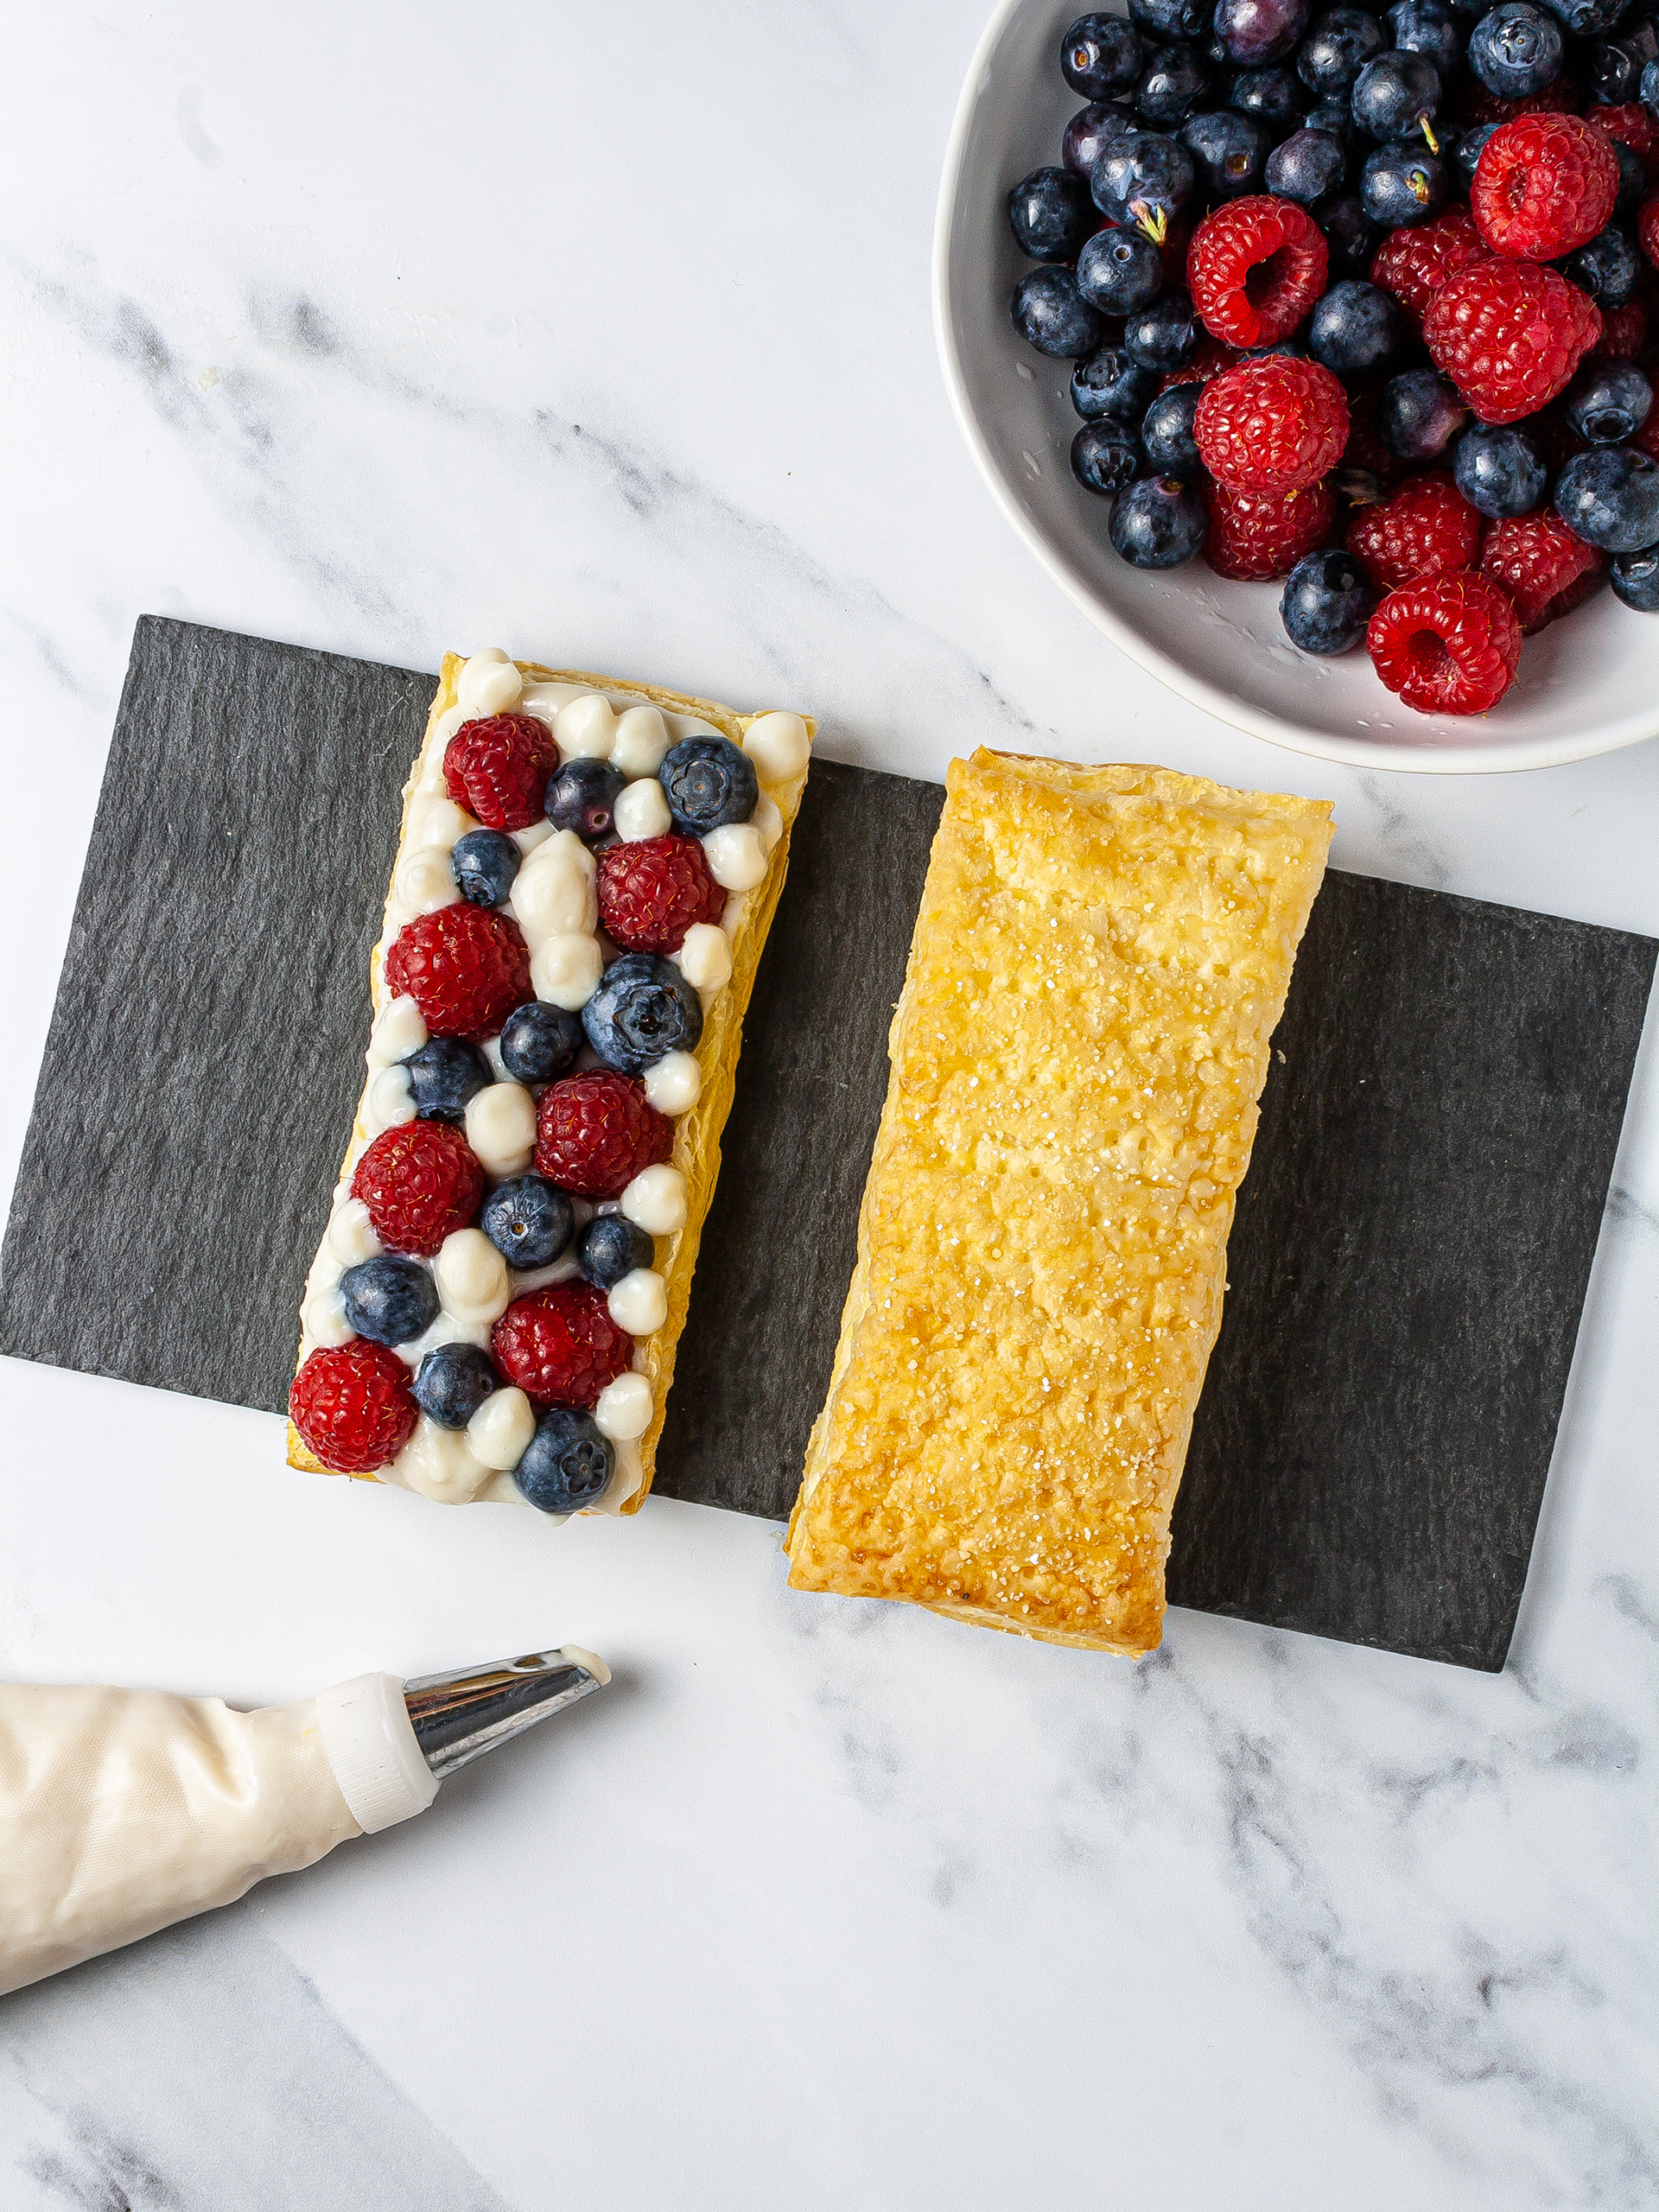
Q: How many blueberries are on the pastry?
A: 11